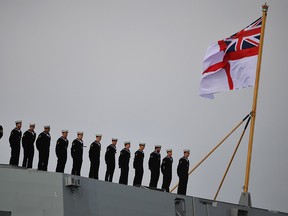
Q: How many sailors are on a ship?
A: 12